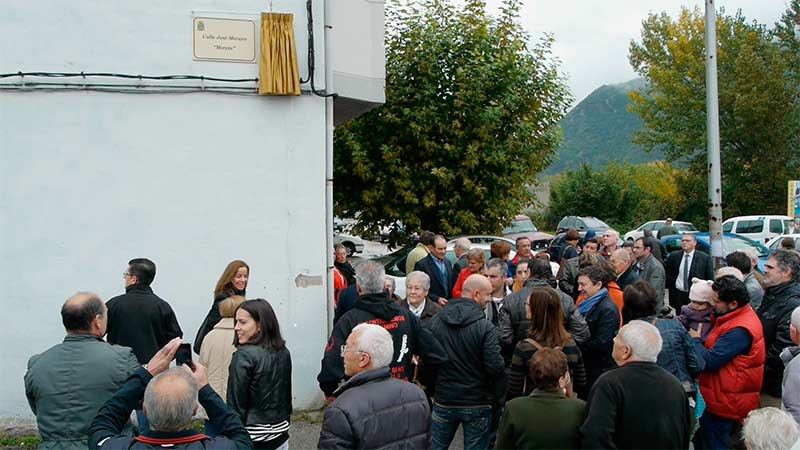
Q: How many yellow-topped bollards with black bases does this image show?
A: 0